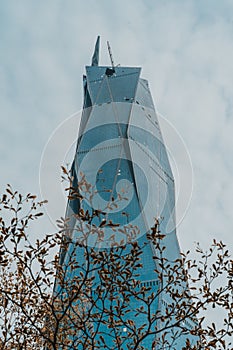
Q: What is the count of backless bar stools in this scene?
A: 0